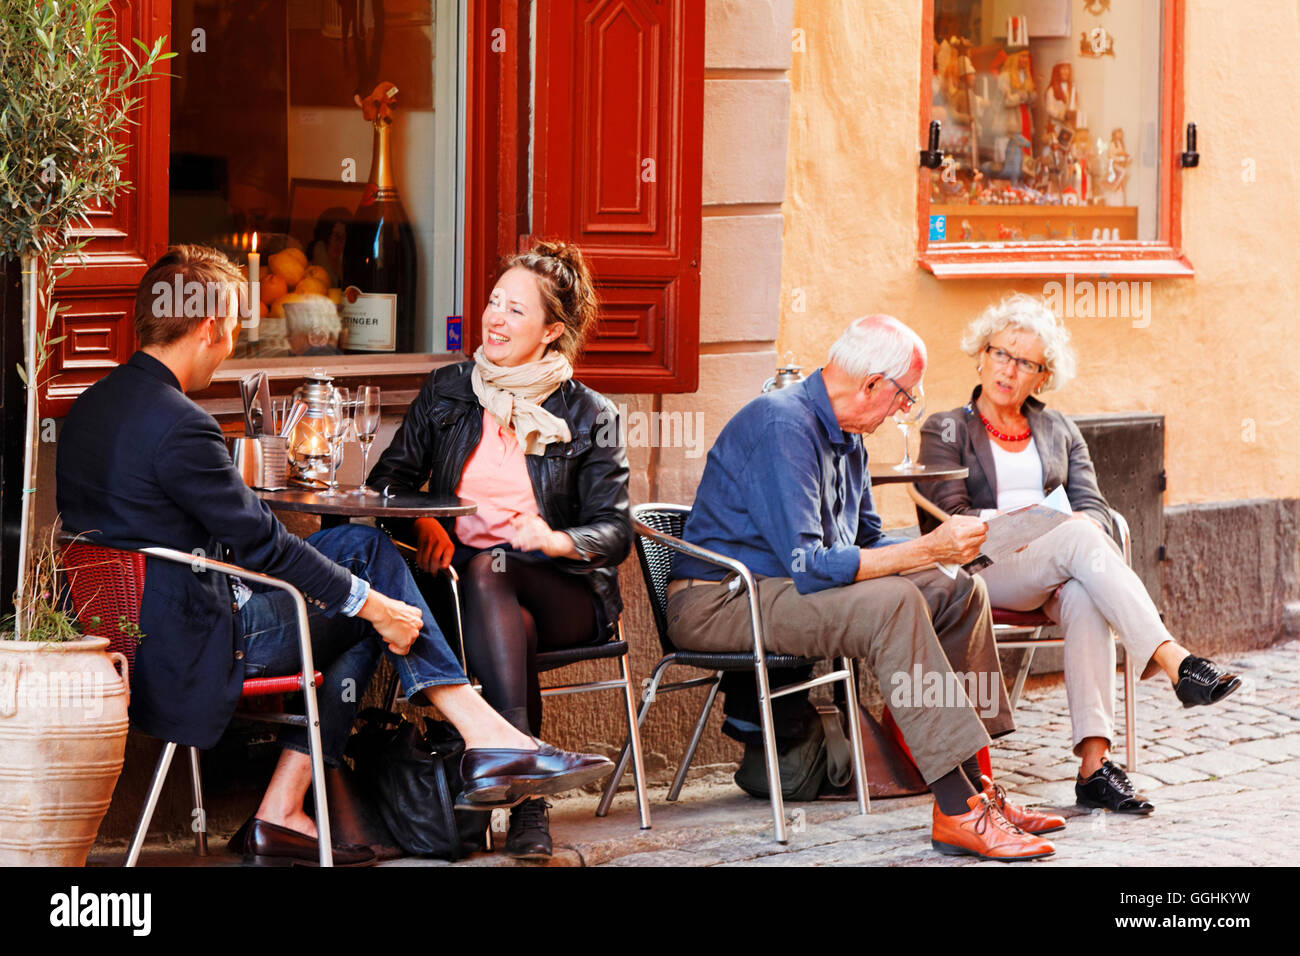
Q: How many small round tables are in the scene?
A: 2